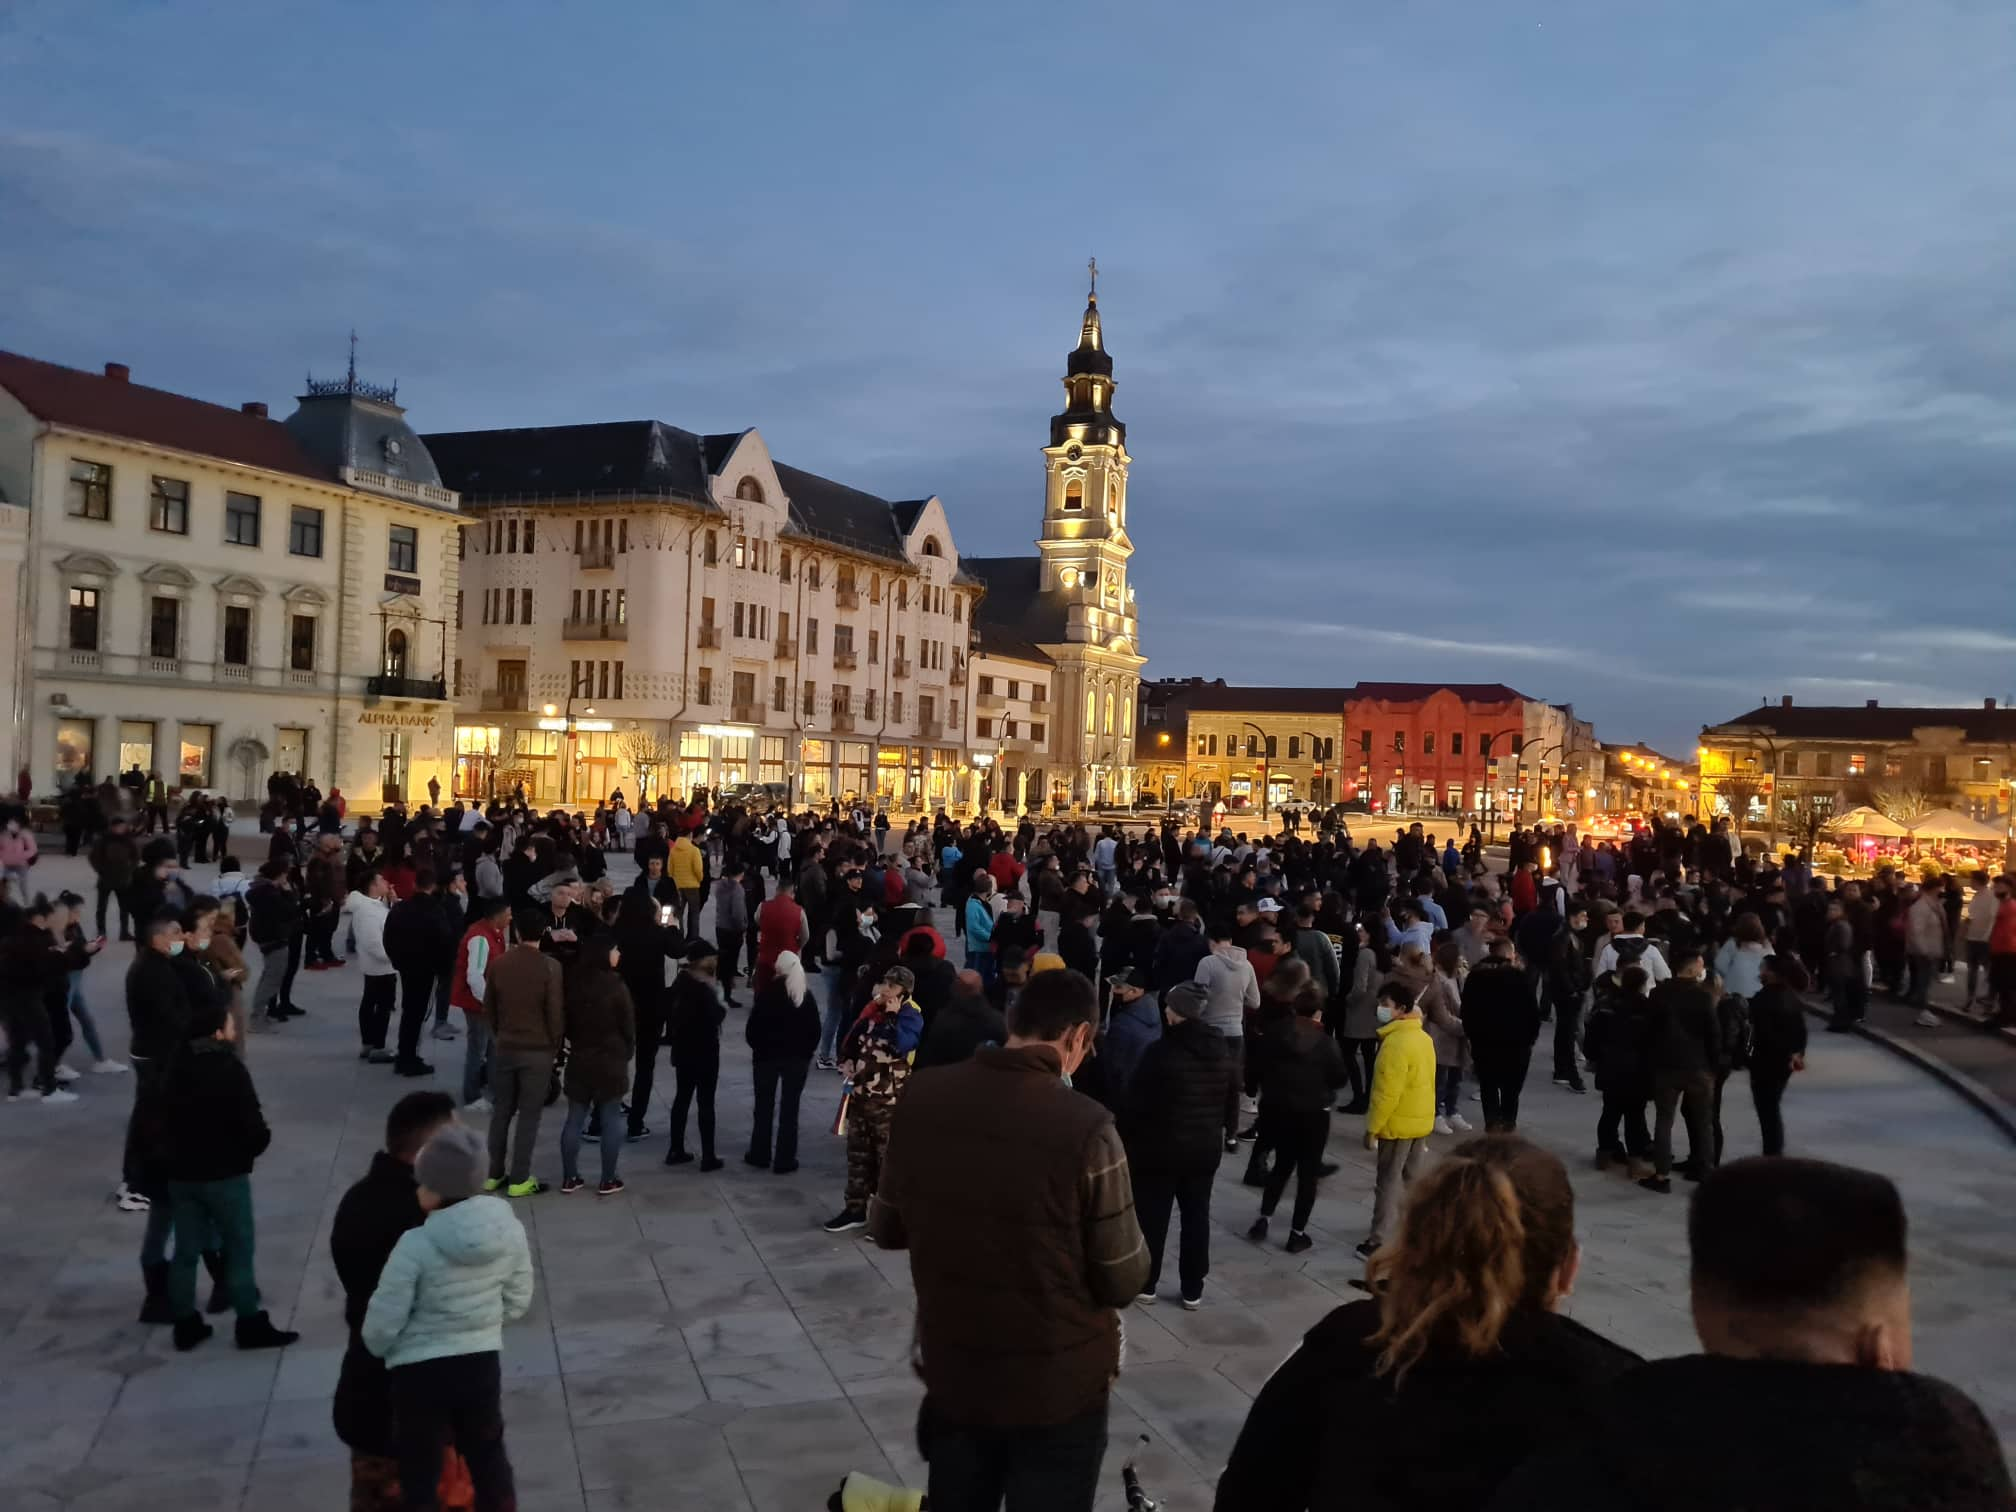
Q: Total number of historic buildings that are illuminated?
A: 1